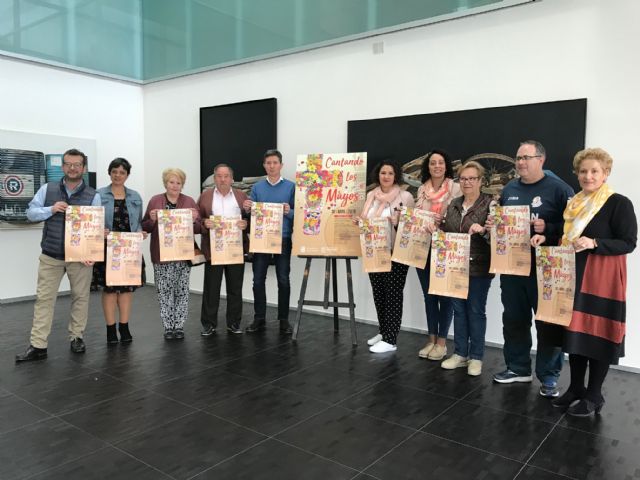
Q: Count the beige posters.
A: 11